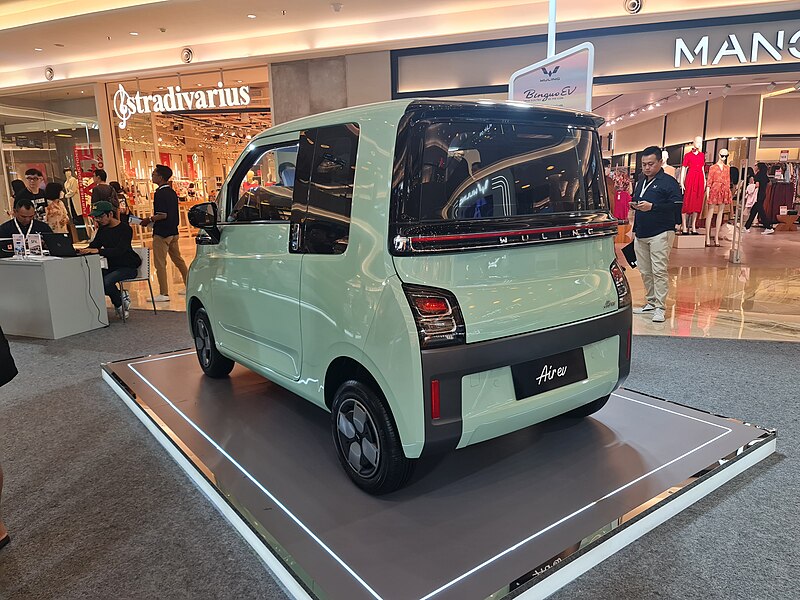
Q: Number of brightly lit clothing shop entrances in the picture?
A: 2